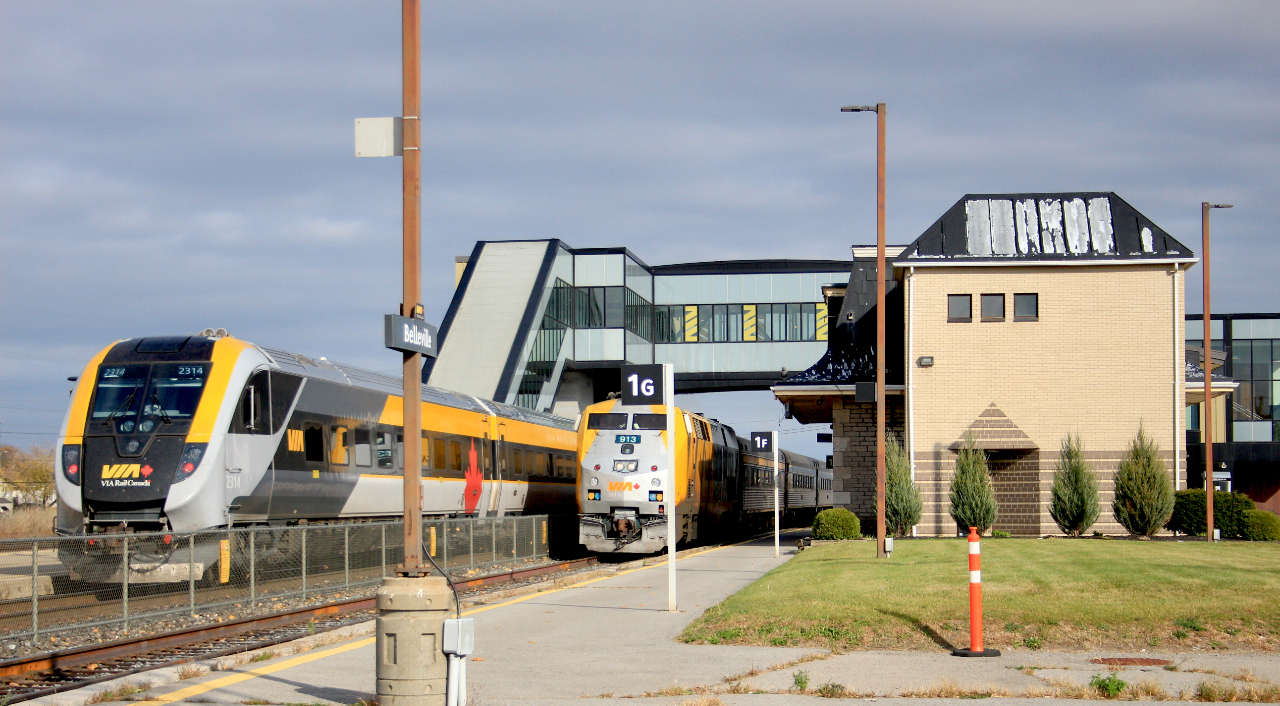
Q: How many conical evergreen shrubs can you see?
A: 4